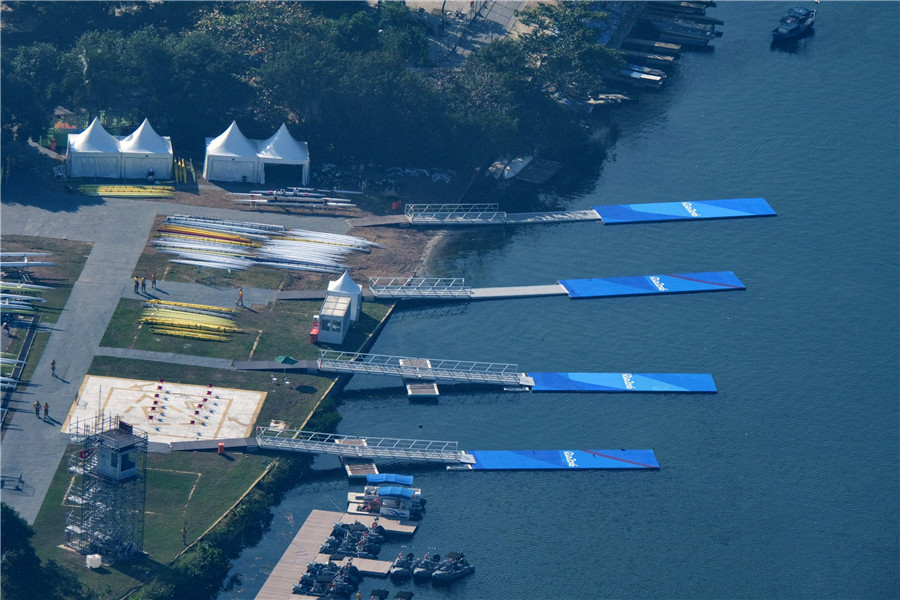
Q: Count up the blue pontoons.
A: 4